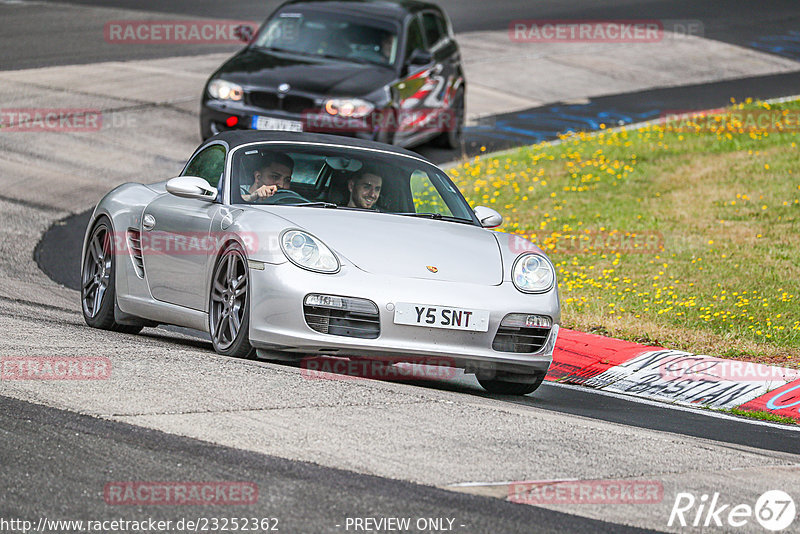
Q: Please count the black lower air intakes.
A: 2